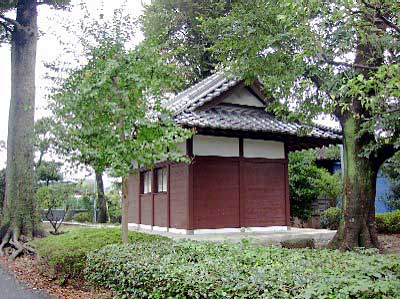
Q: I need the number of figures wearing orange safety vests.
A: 0